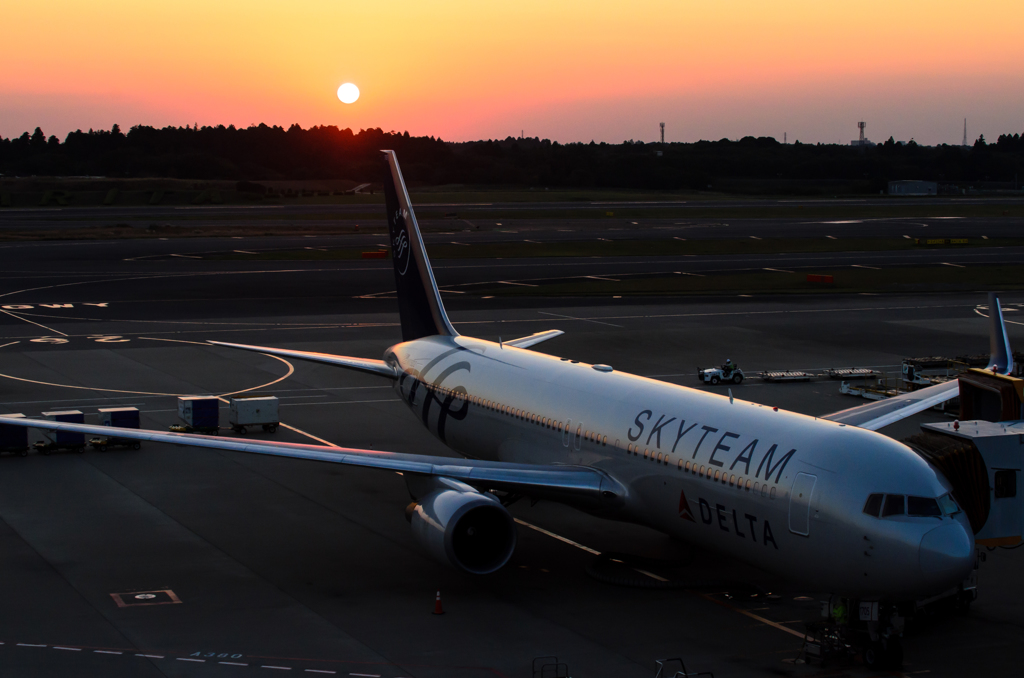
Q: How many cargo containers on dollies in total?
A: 5